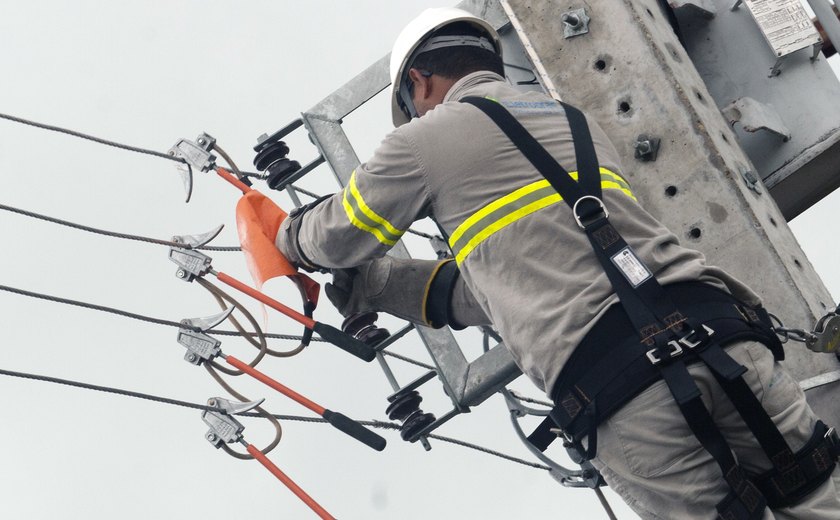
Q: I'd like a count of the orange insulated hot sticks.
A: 4